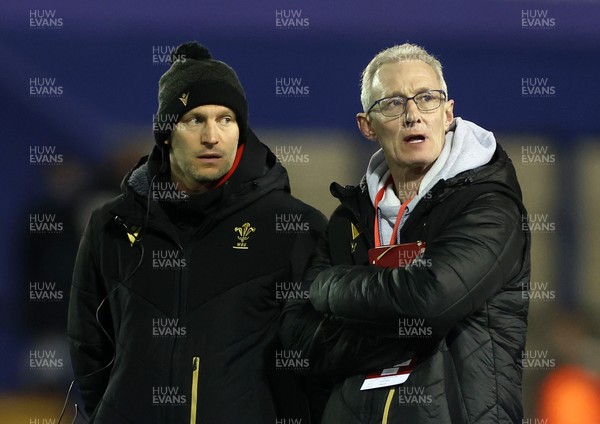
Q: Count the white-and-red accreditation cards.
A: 1